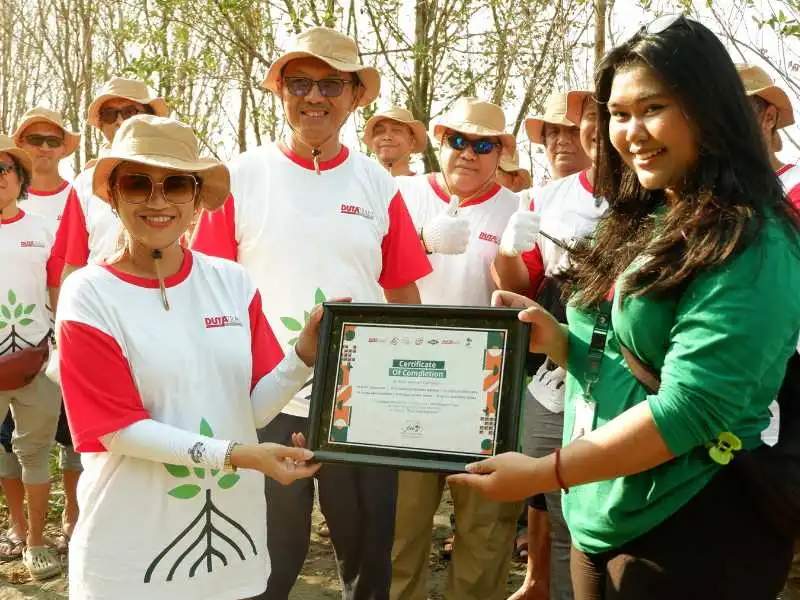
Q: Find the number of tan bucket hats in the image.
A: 11